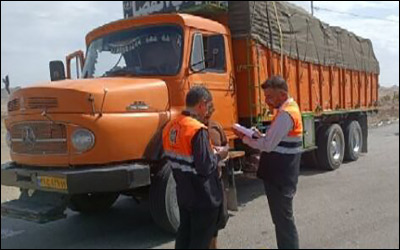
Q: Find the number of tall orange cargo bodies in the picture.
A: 1